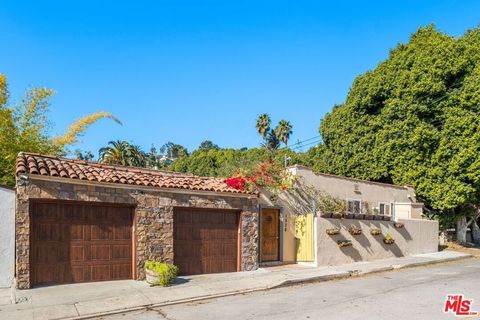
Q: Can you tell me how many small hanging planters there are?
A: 6